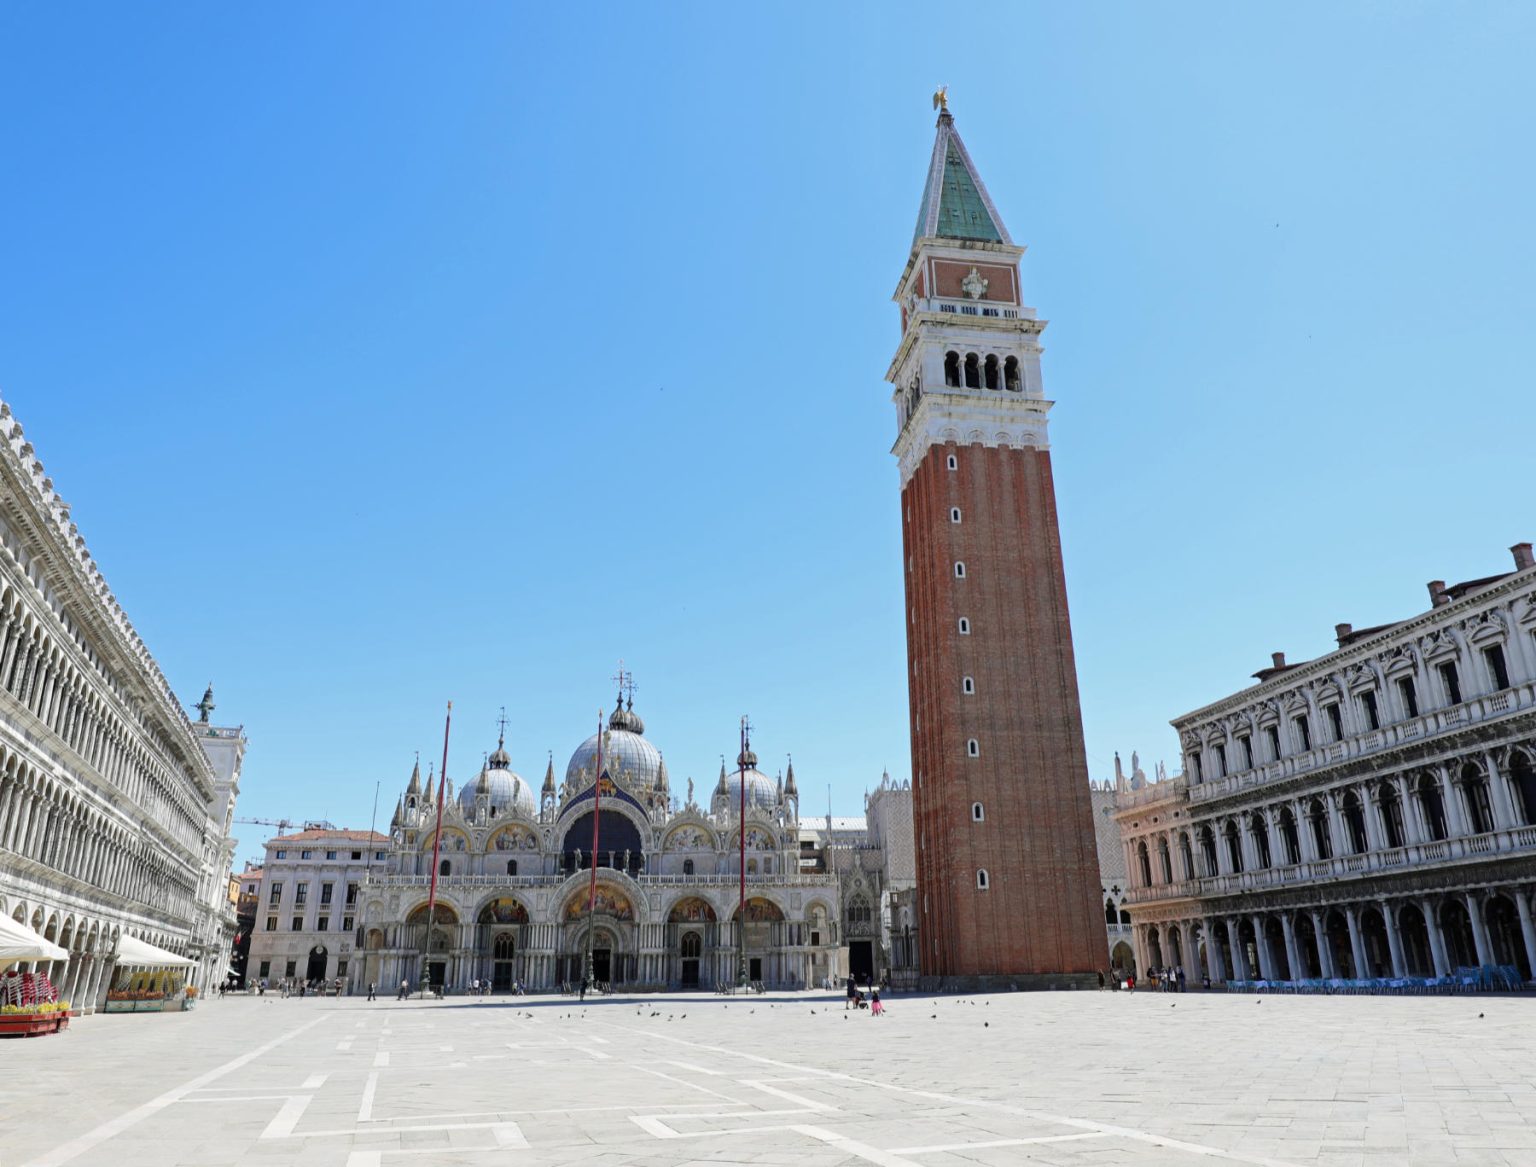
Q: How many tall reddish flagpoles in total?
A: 3